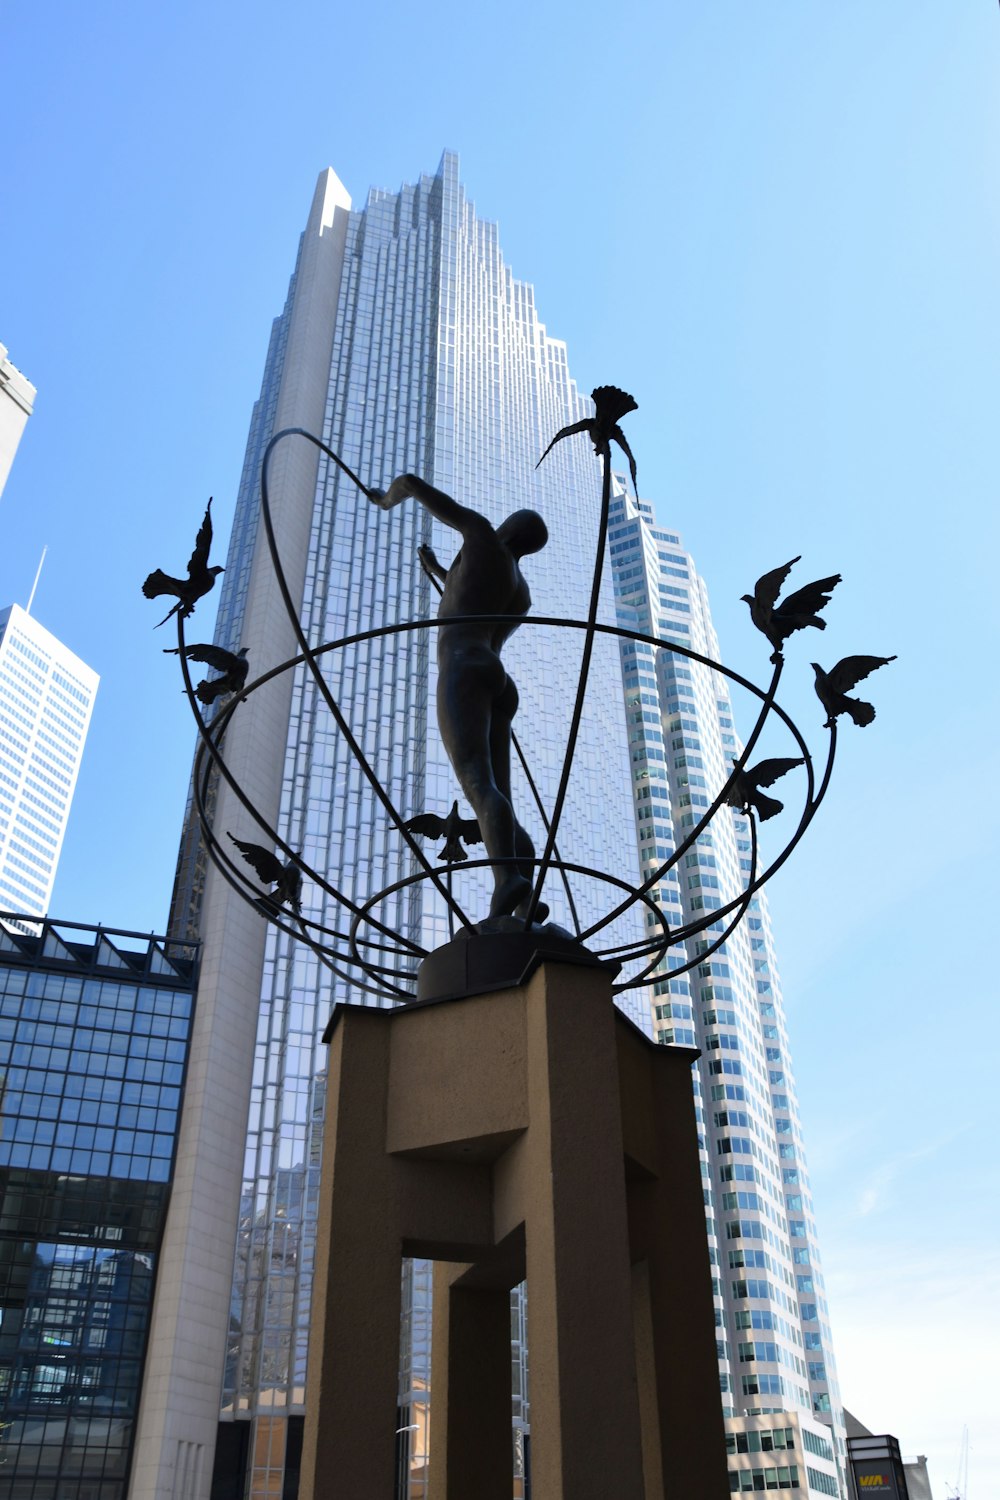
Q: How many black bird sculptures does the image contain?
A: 8